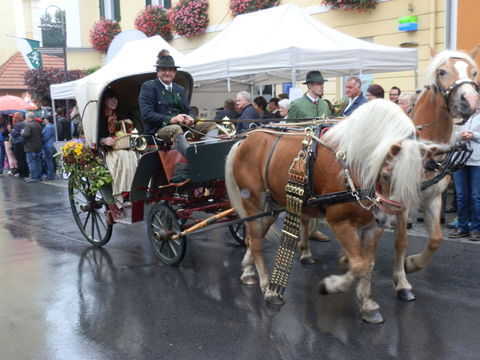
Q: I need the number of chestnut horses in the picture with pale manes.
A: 2